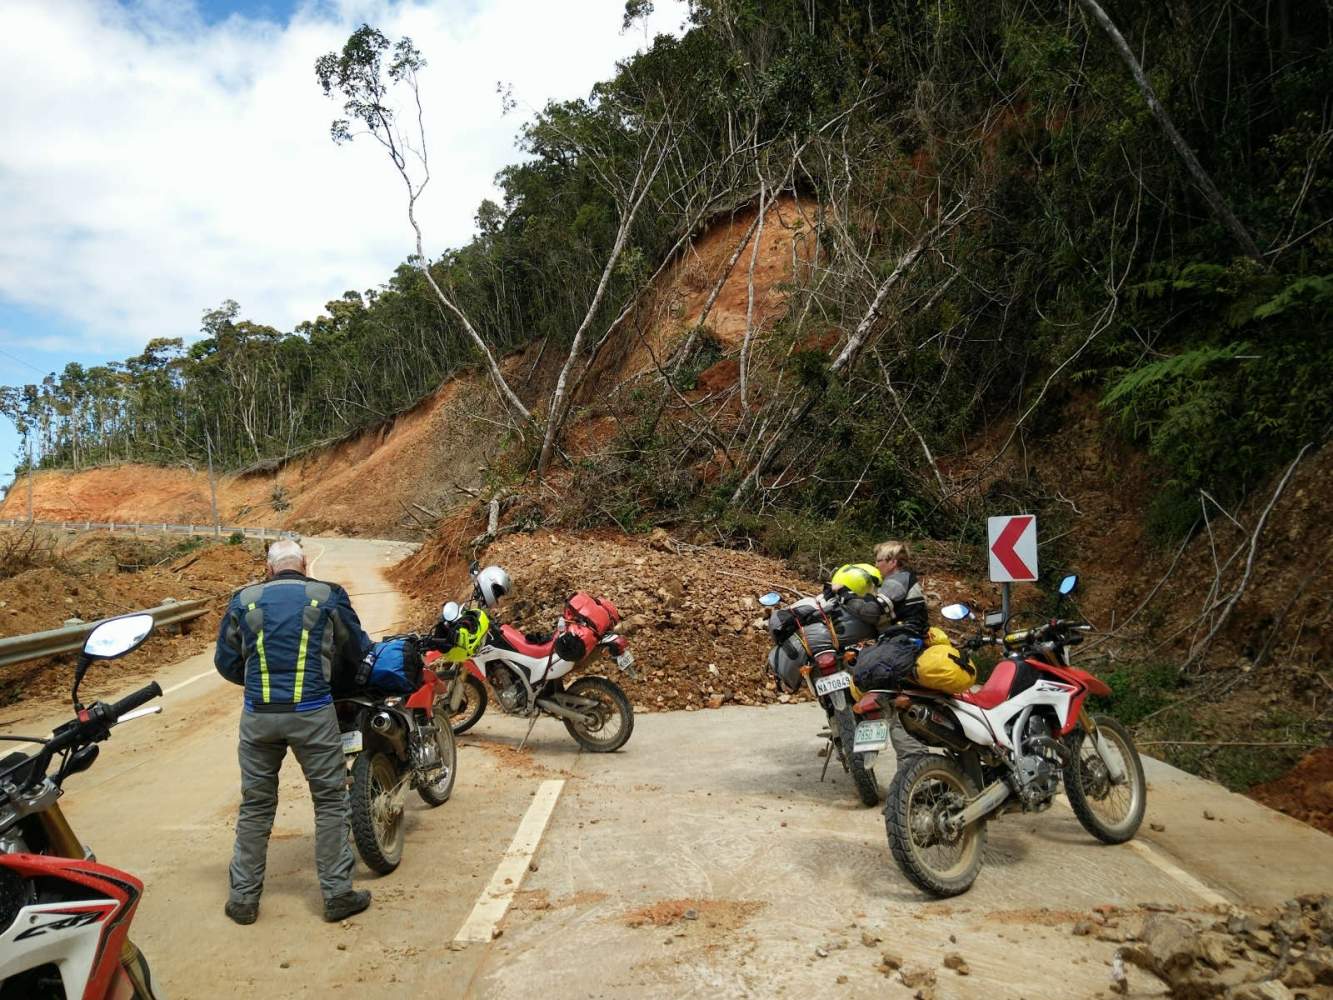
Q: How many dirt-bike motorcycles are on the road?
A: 5